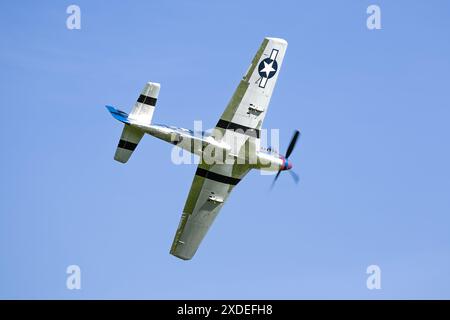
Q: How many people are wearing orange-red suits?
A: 0